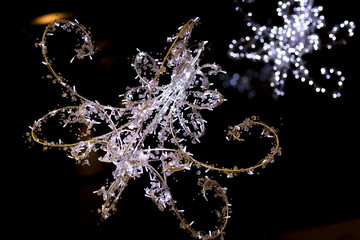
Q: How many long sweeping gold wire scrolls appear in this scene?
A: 4